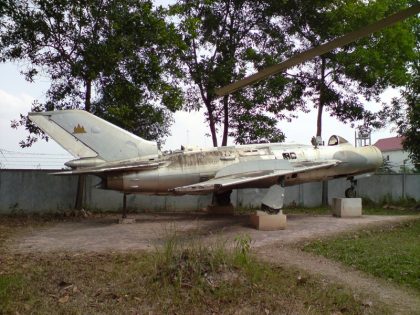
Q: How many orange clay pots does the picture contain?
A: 0